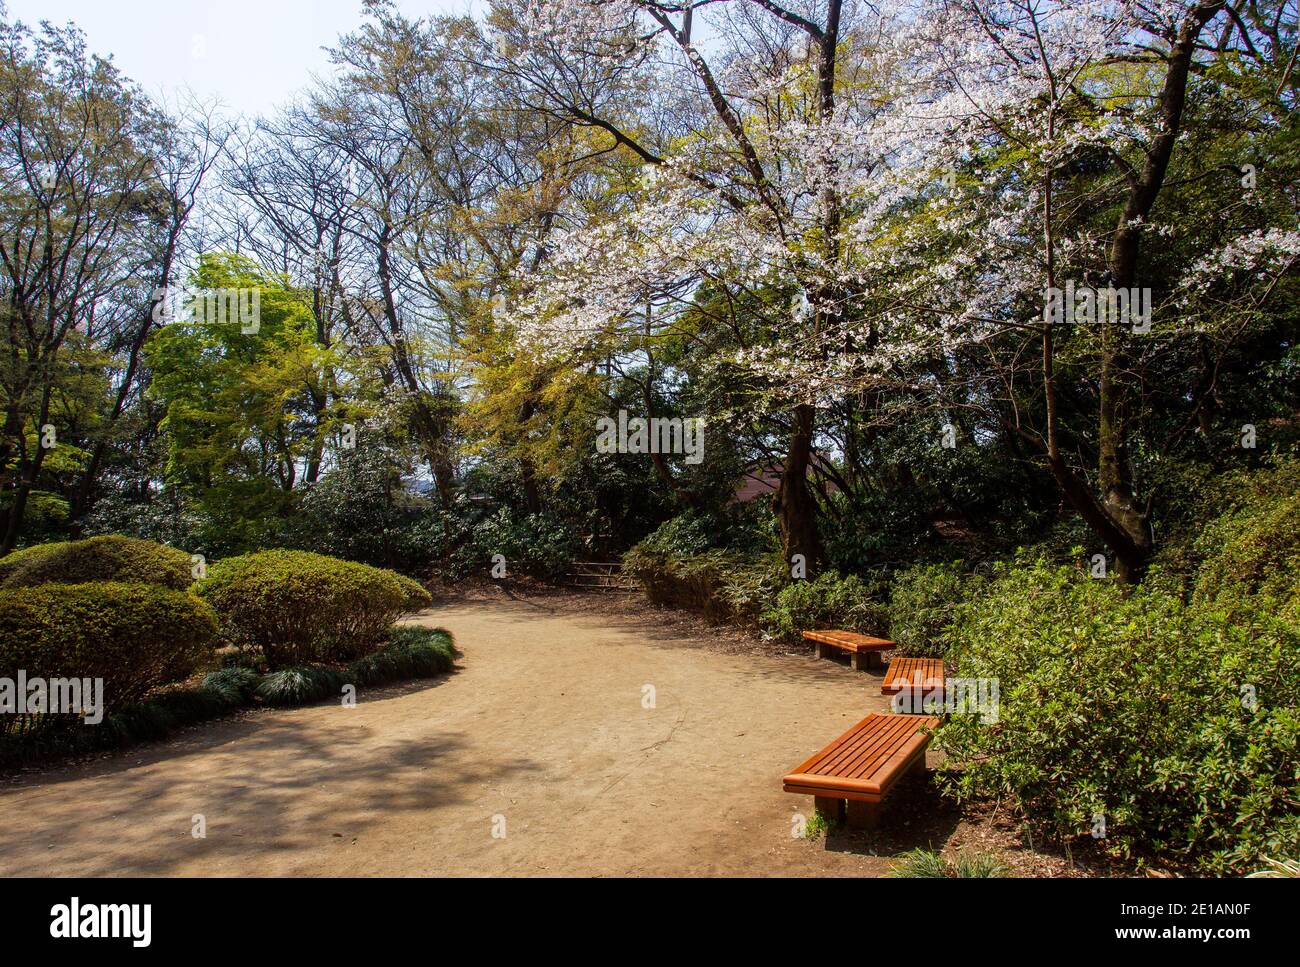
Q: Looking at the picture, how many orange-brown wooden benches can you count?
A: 3